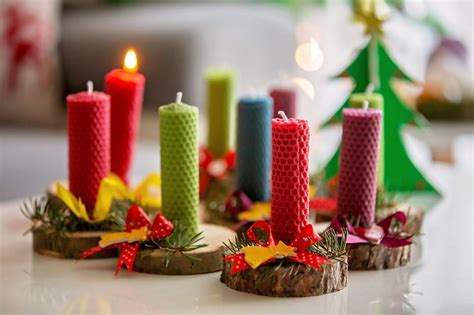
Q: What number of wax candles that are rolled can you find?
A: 9